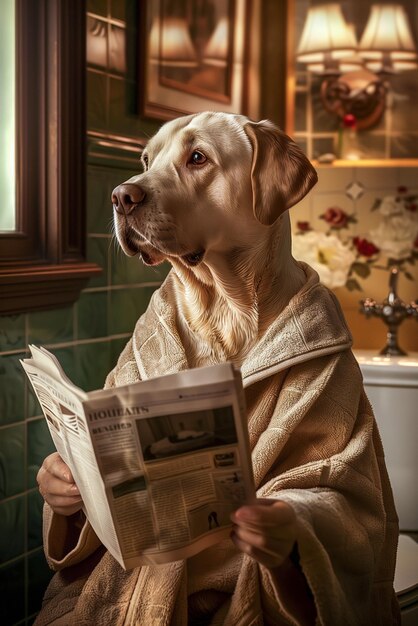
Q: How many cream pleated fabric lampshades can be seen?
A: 2